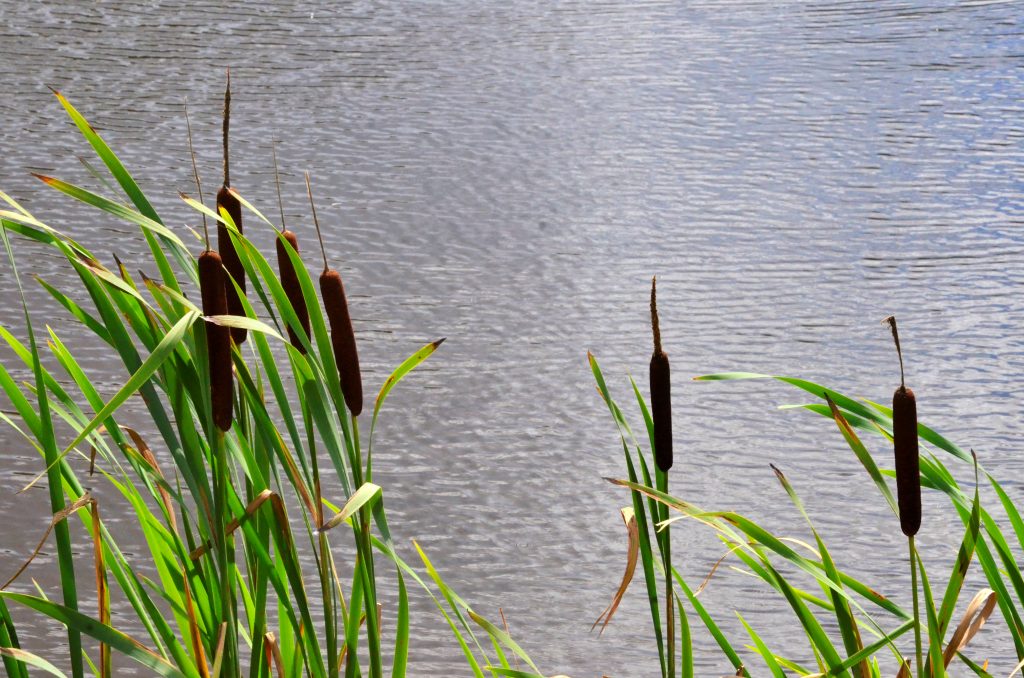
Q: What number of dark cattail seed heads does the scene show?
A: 6